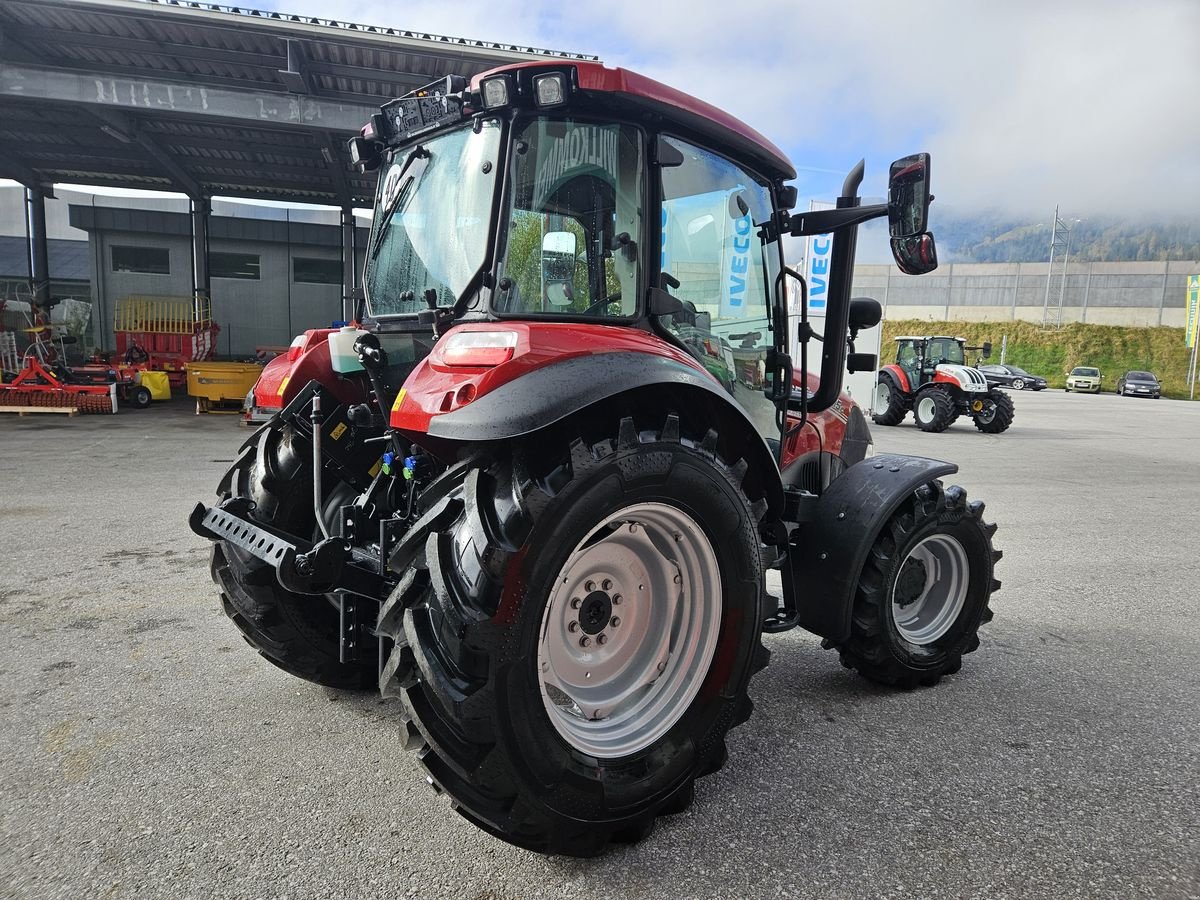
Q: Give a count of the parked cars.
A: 3